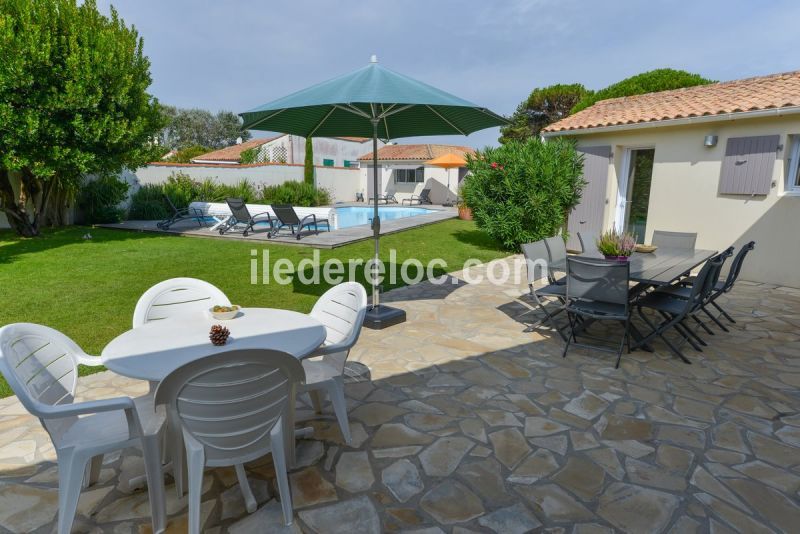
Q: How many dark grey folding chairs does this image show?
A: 8